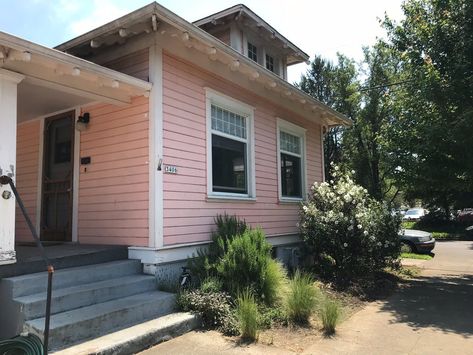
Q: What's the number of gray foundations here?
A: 1